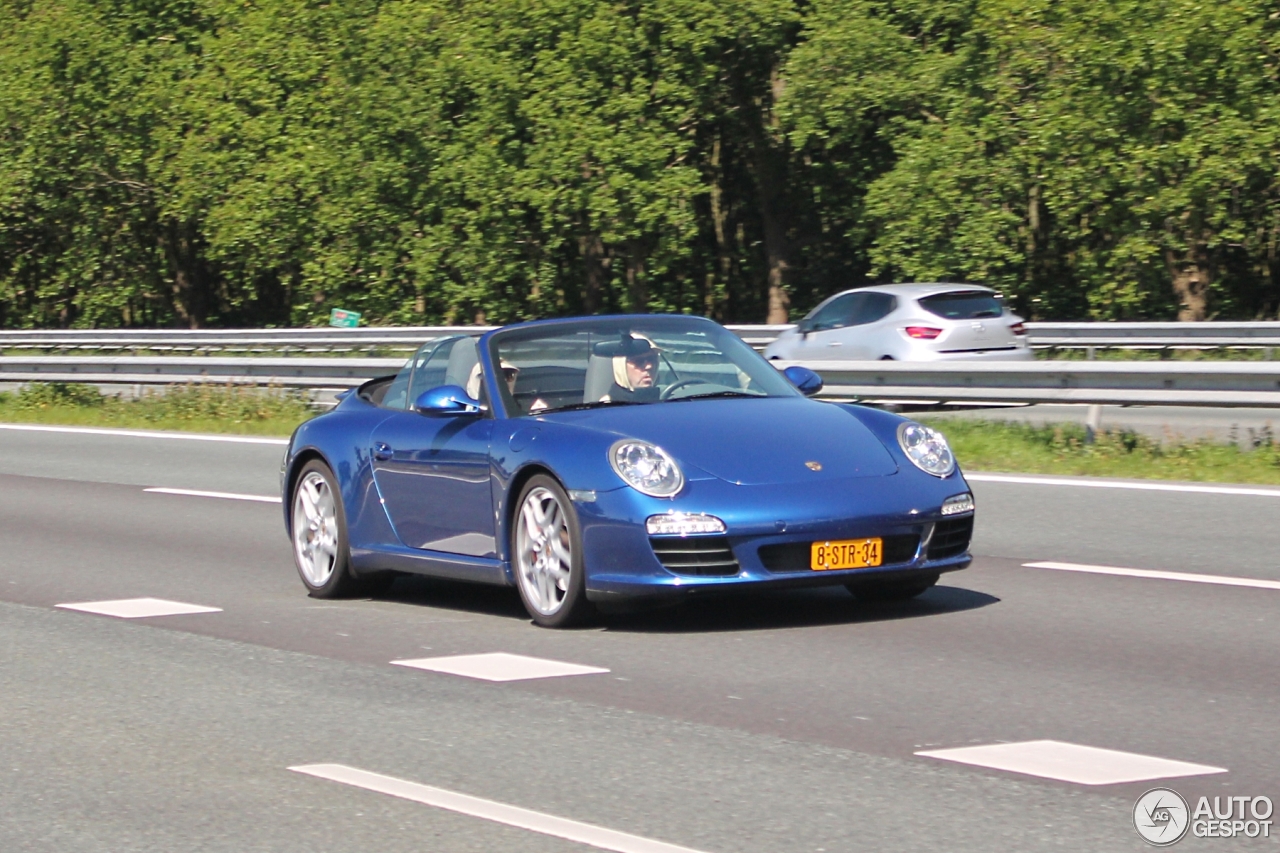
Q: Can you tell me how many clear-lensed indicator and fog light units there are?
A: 2